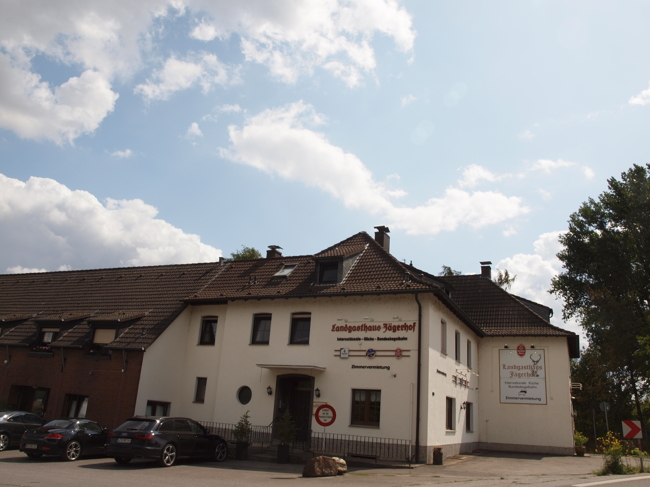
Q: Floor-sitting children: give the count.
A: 0